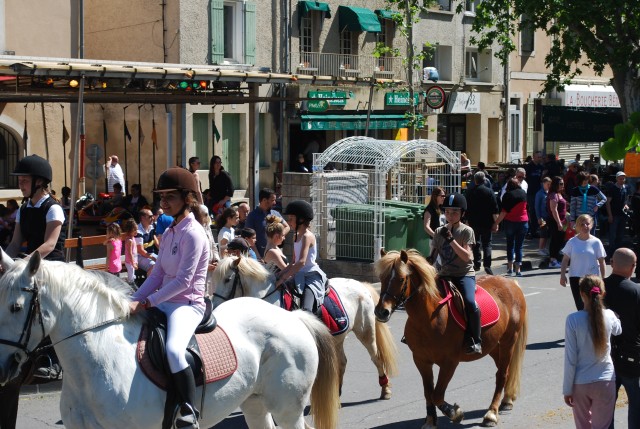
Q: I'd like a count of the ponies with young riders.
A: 2